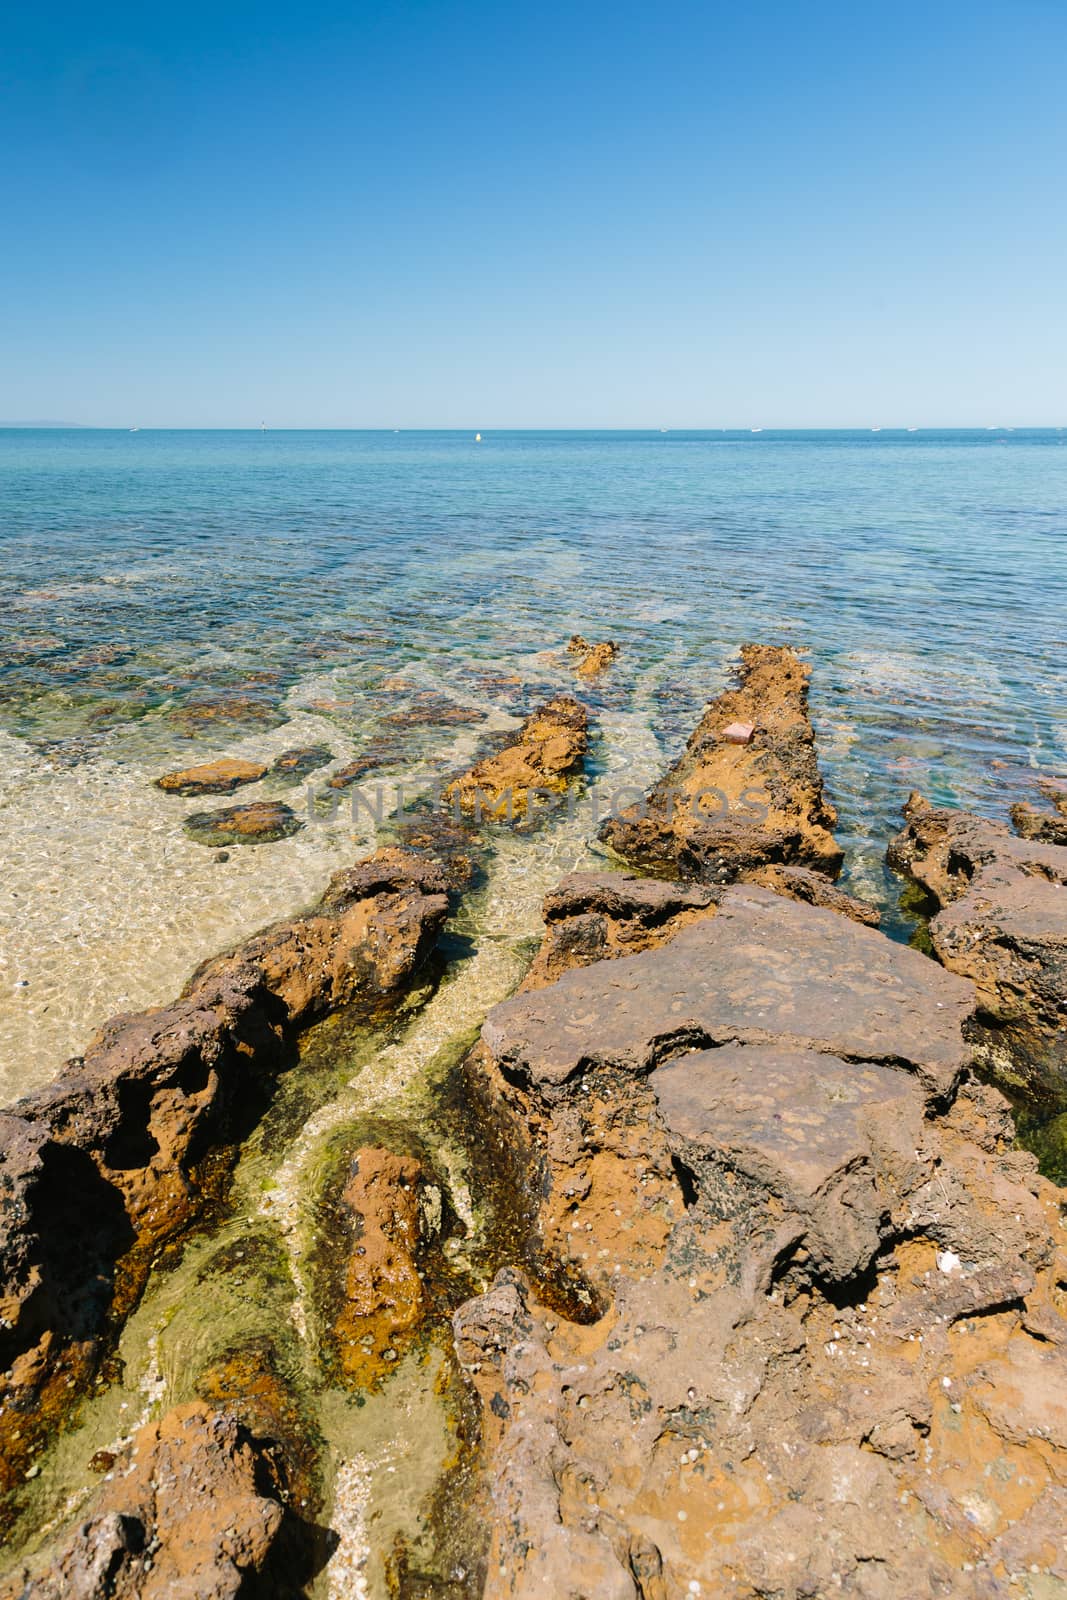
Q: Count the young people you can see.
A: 0